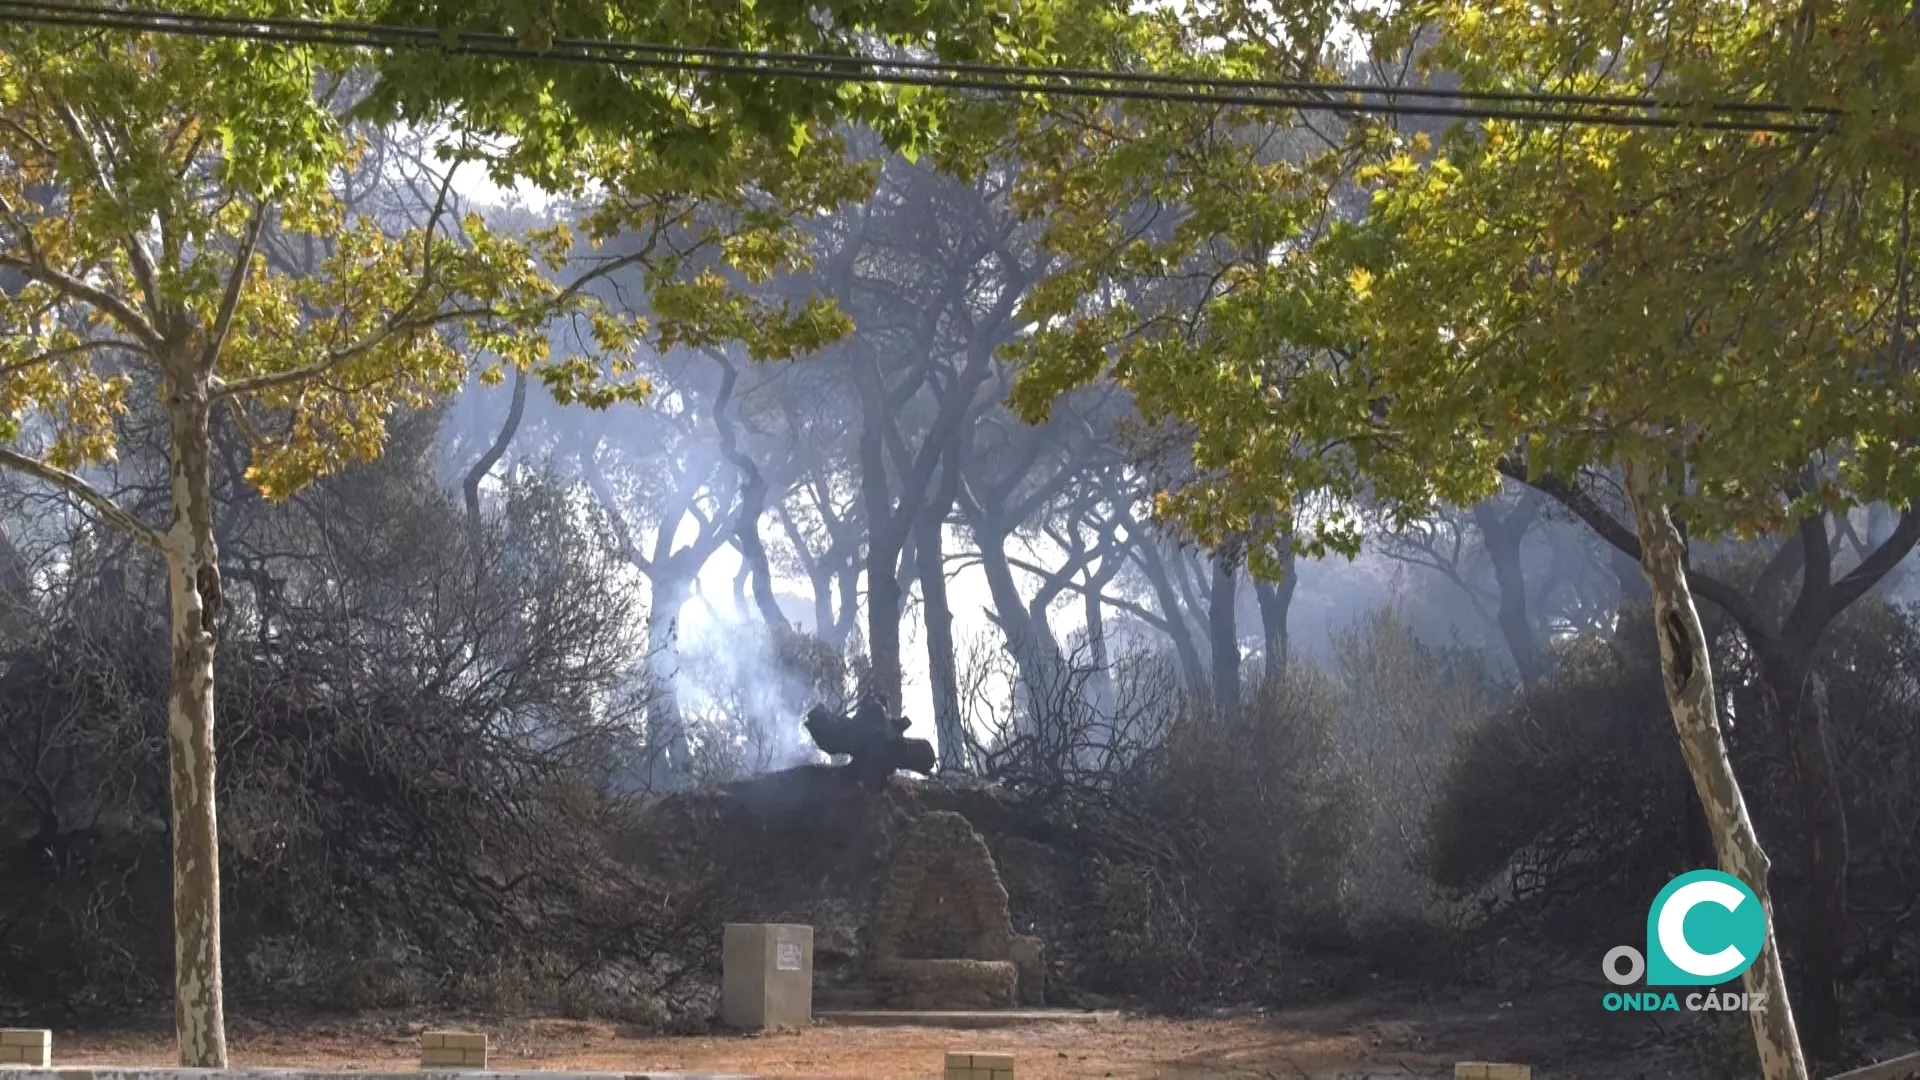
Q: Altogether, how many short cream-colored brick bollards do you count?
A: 4